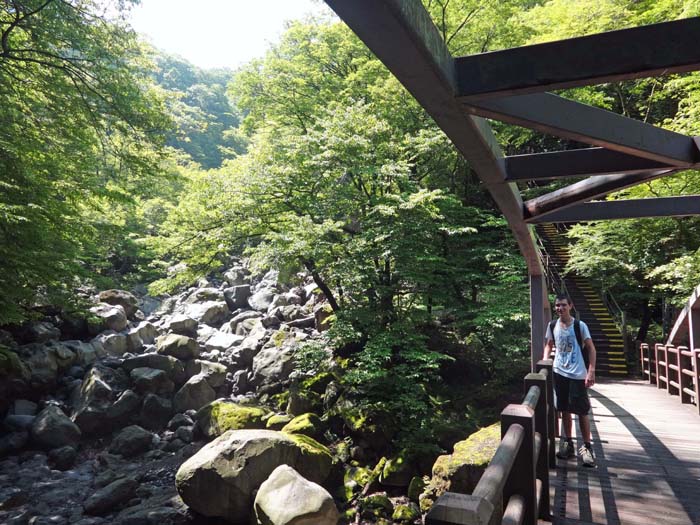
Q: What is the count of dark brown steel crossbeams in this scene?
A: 5